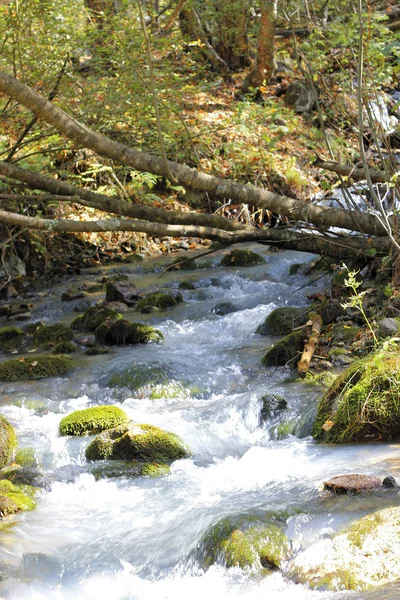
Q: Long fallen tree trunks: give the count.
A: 3